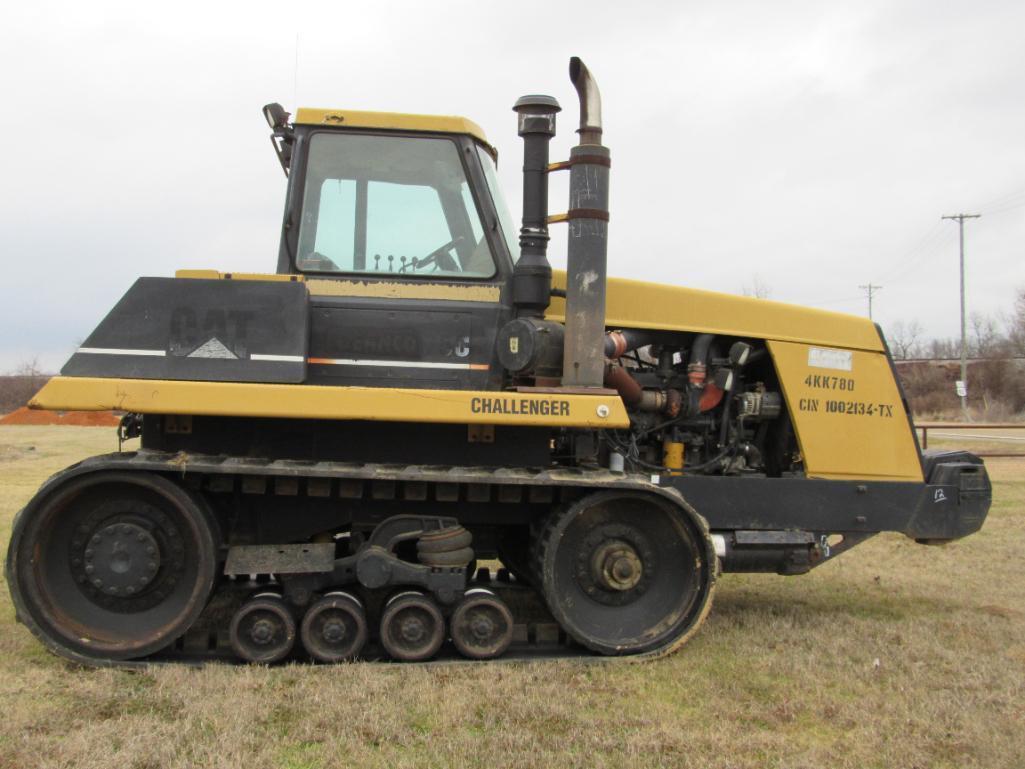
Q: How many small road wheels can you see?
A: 4